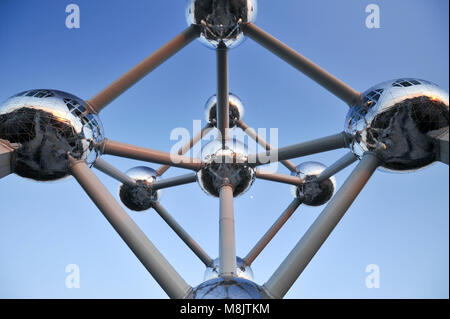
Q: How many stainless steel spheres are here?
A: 9